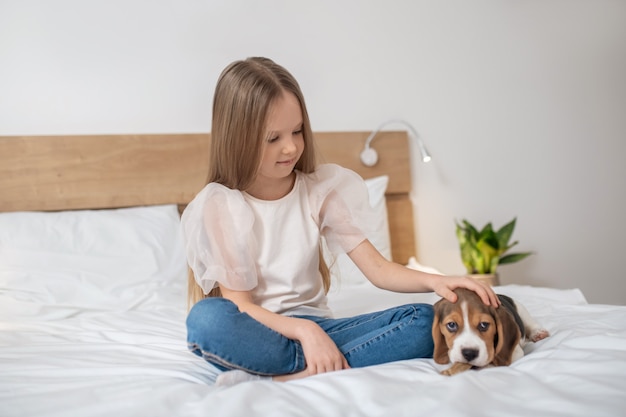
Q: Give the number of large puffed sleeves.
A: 2